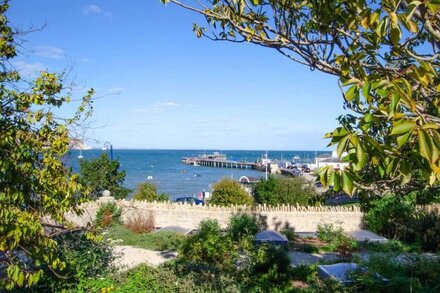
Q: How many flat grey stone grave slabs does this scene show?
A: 4